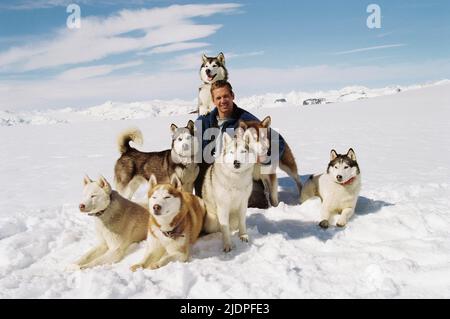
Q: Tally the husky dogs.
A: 7